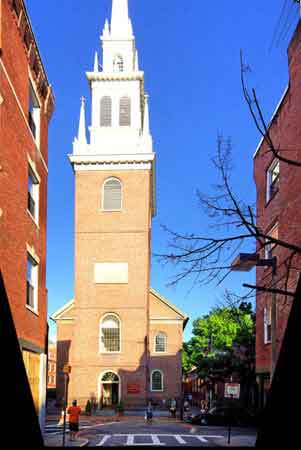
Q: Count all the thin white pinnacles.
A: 6